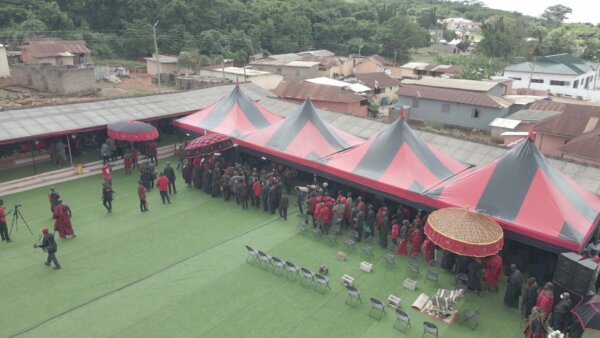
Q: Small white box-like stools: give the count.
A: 4